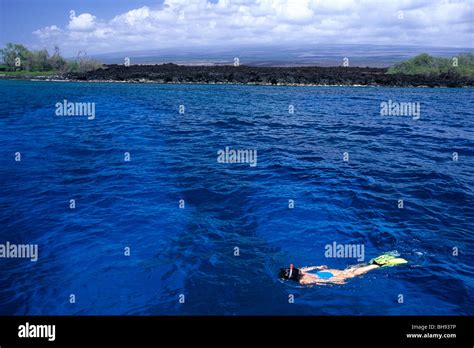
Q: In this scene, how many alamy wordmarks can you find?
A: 6